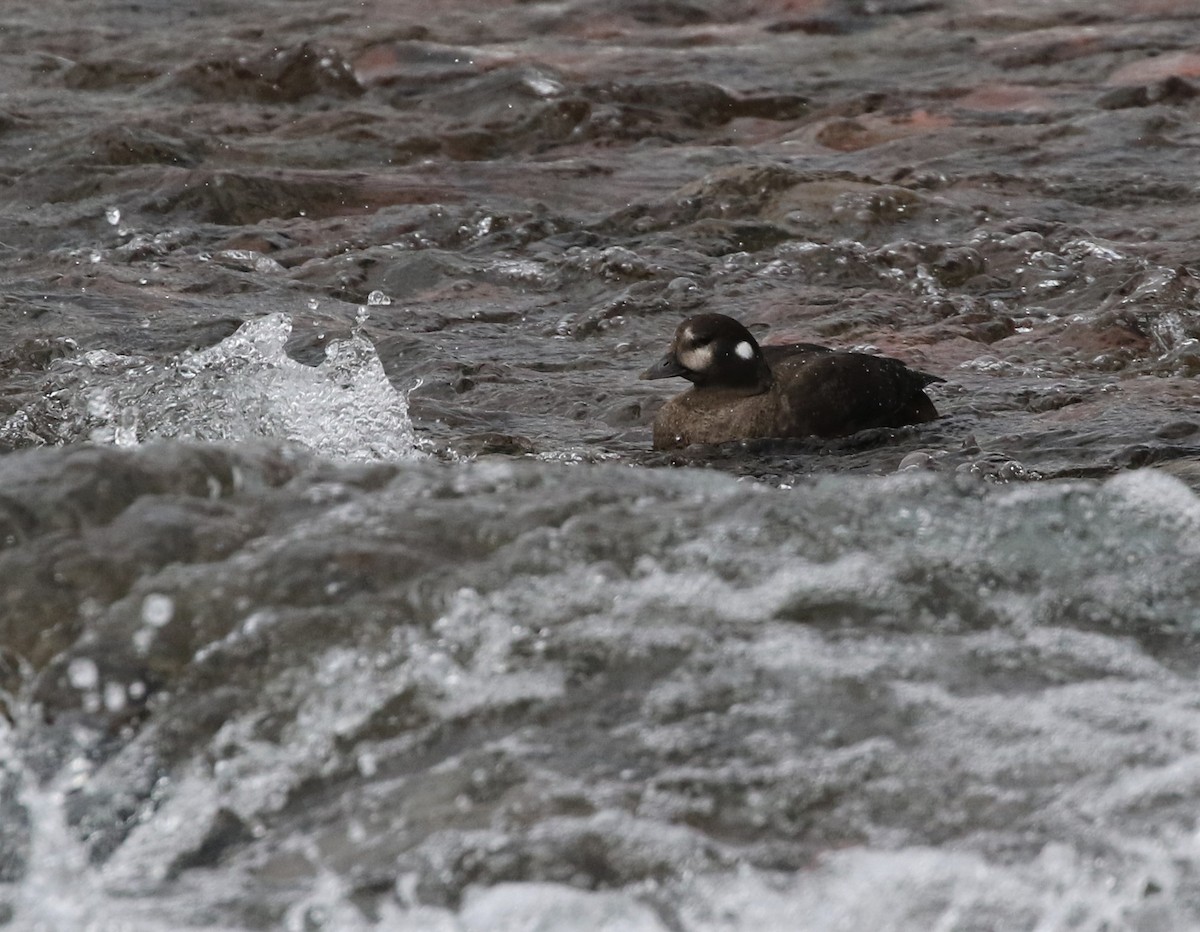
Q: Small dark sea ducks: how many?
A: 1